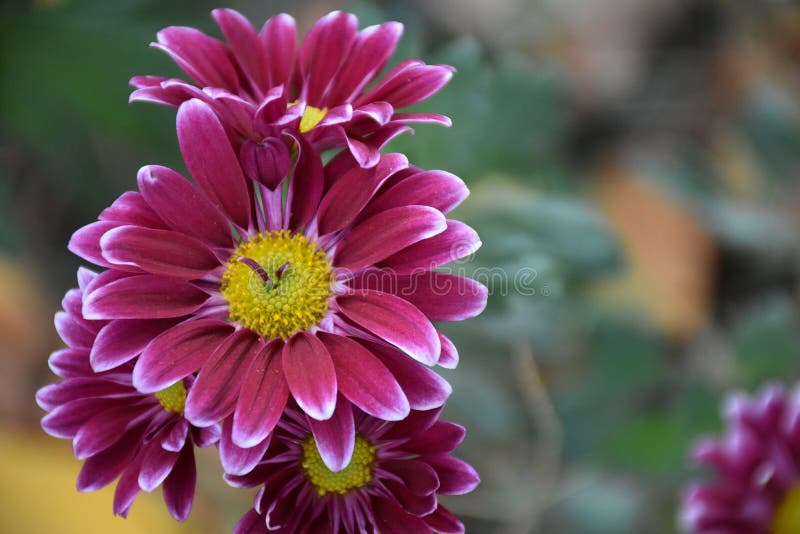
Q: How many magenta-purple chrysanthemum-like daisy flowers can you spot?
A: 5